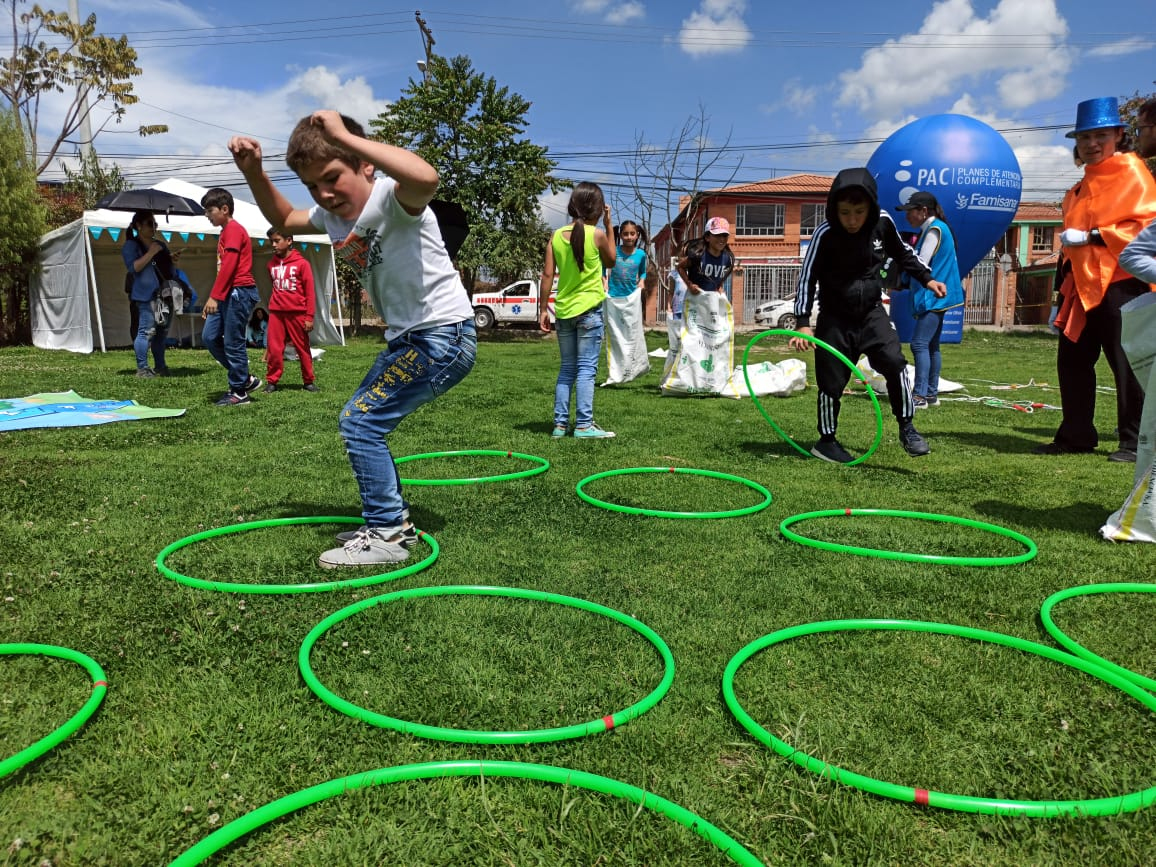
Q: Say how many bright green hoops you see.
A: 10